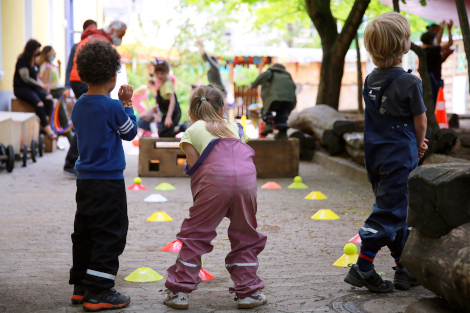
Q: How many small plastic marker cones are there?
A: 13